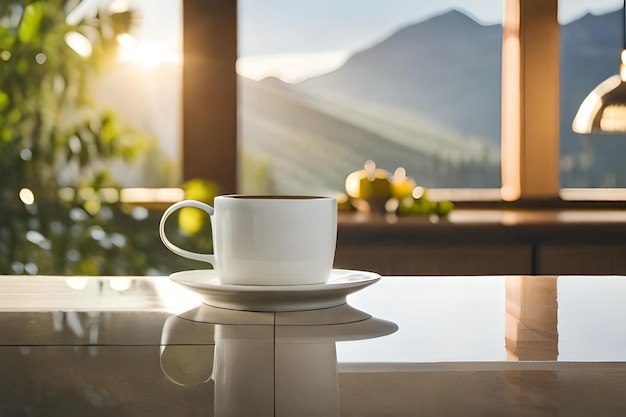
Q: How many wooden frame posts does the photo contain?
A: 2